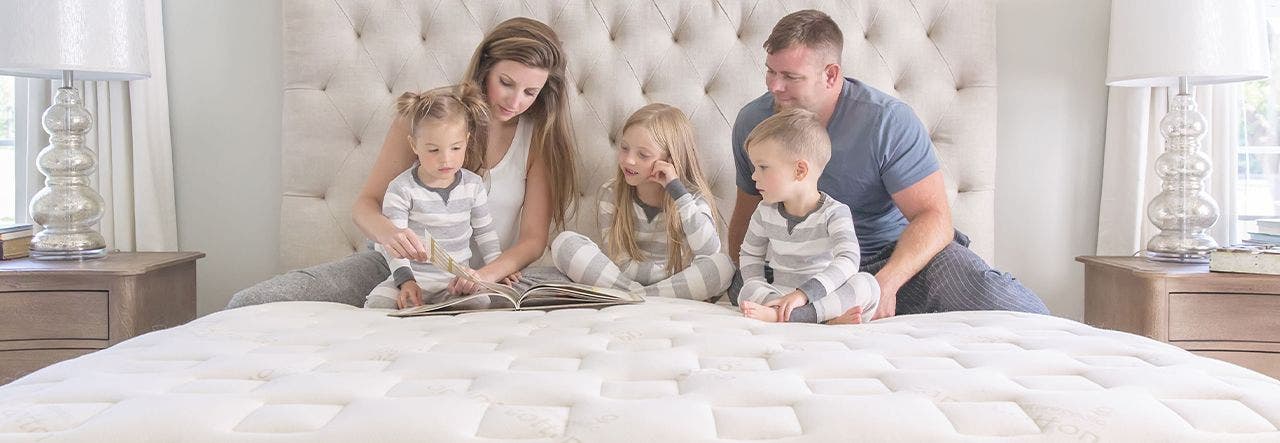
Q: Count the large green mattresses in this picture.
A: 0